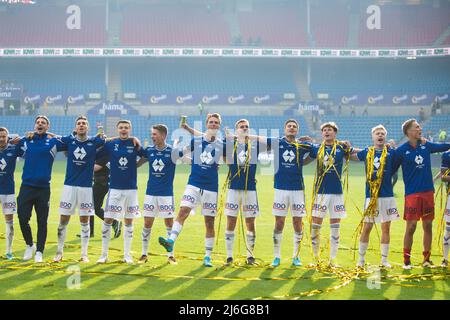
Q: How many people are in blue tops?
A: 12